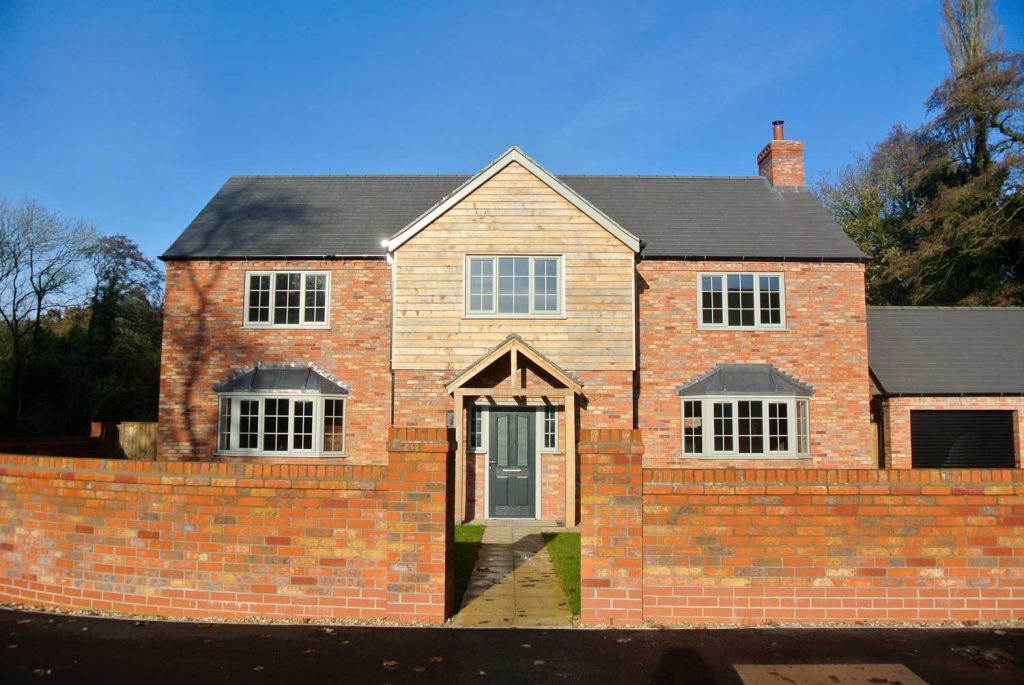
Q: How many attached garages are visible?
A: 1